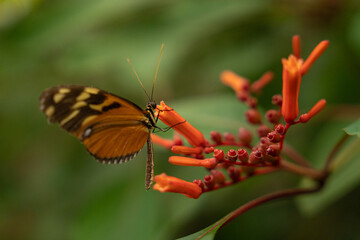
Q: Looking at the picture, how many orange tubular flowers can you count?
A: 11